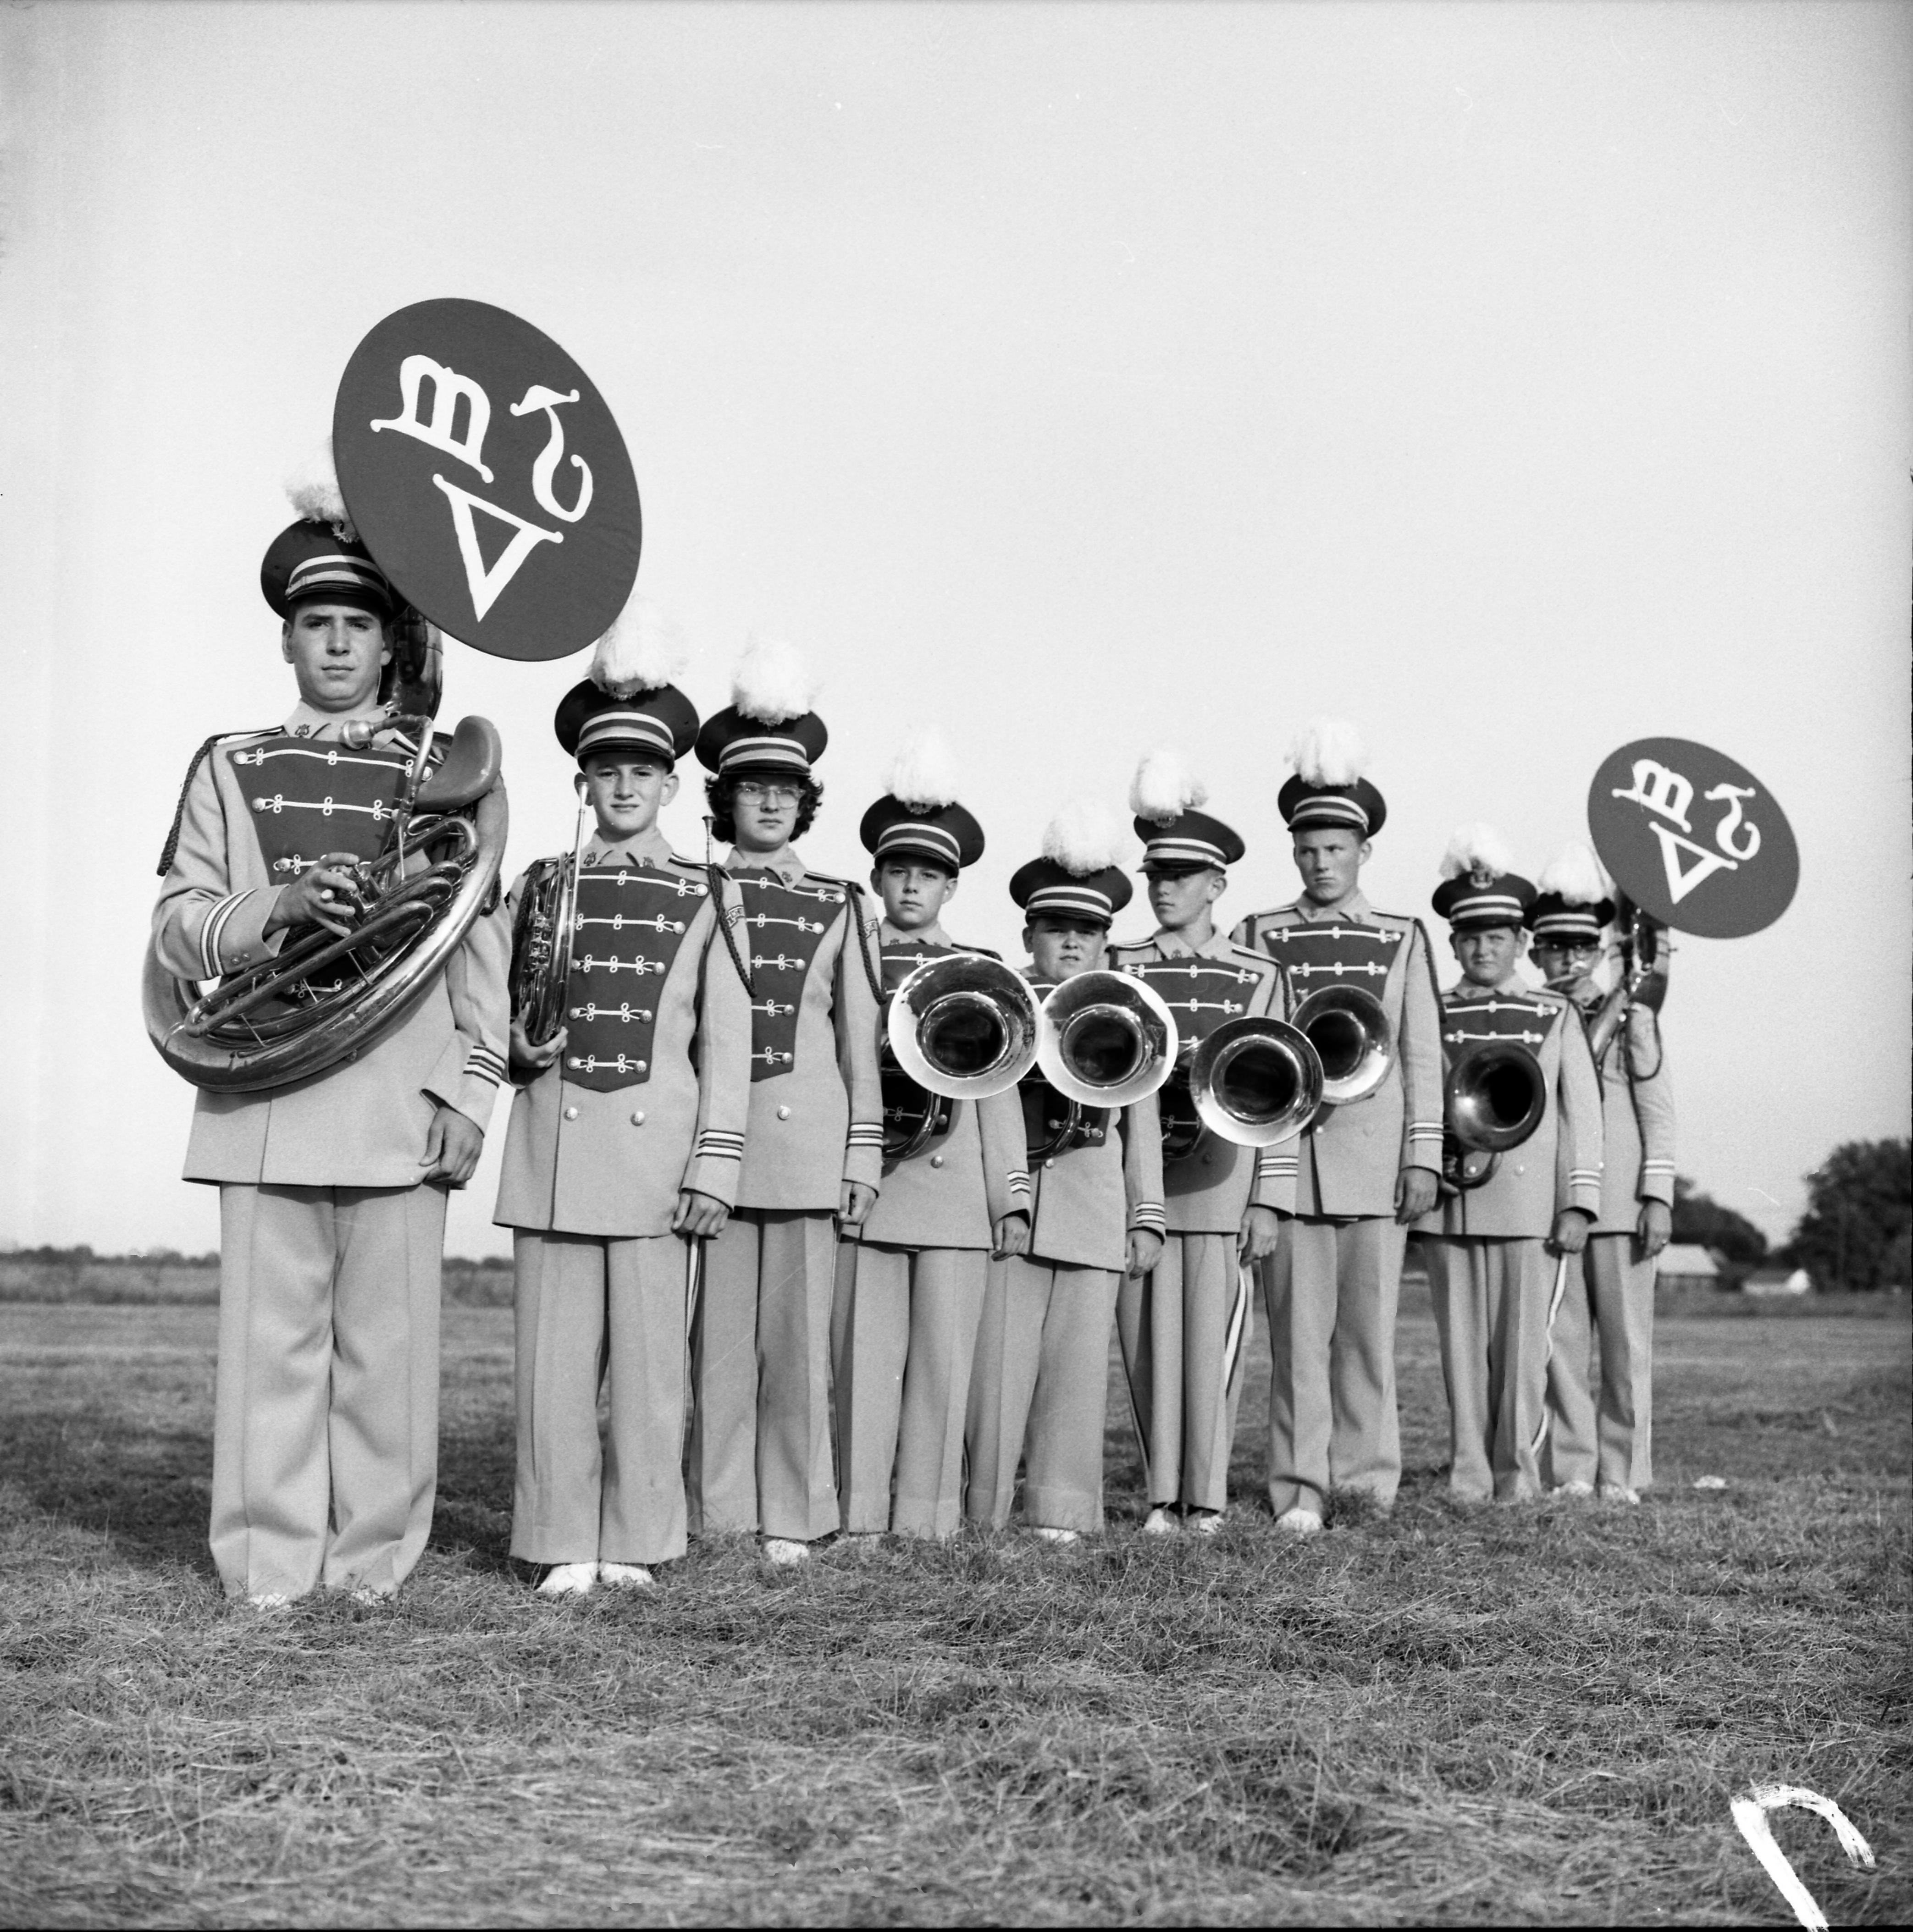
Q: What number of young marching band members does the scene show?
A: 9